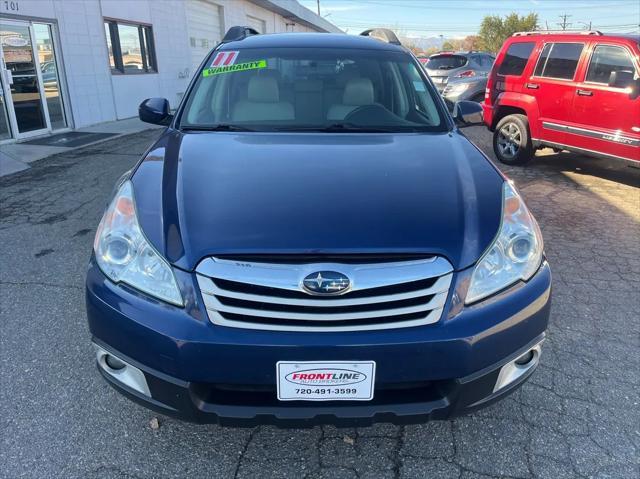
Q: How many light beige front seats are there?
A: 2